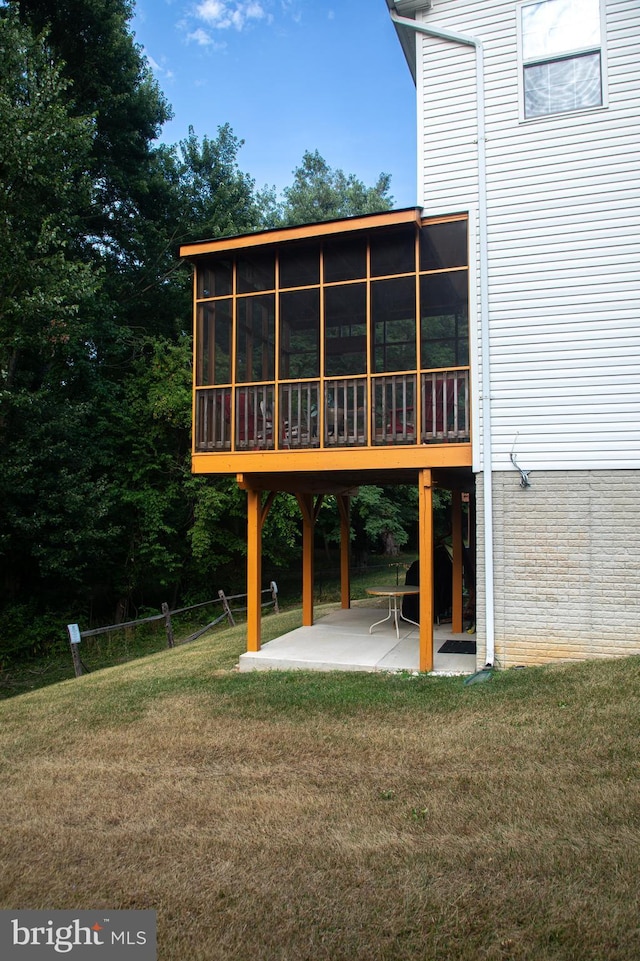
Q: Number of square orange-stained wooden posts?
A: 5